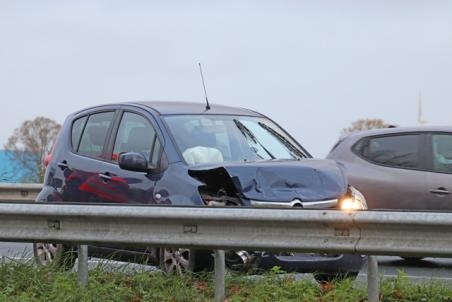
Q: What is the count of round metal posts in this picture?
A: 3